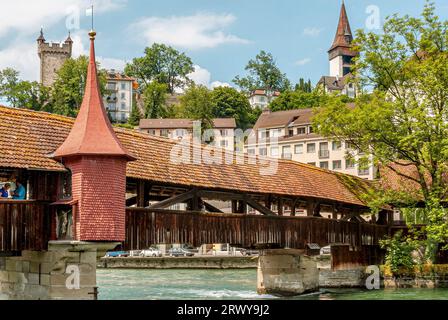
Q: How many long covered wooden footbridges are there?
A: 1